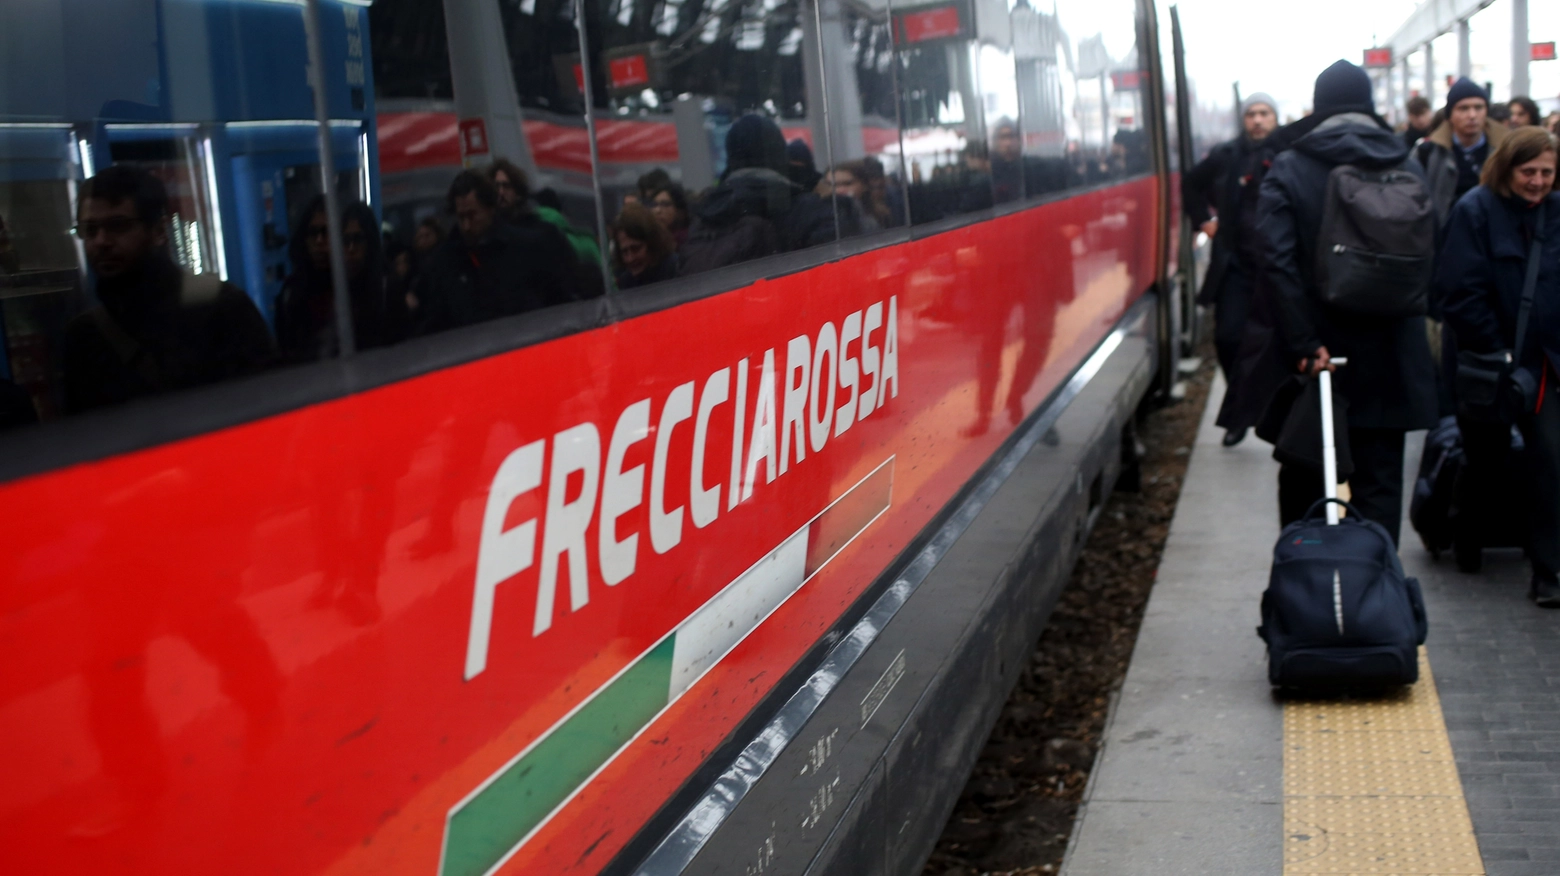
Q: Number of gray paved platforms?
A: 1